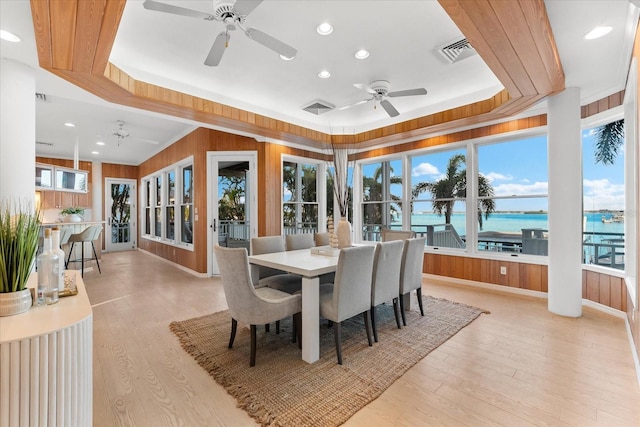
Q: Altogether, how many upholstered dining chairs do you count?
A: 8